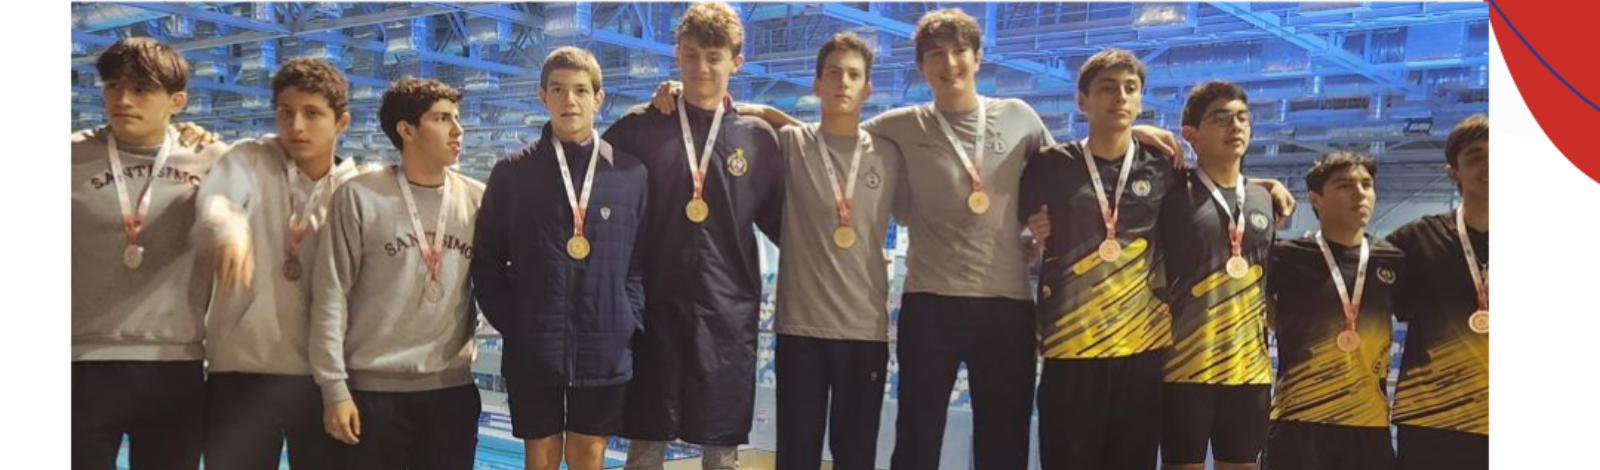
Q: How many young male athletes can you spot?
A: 11